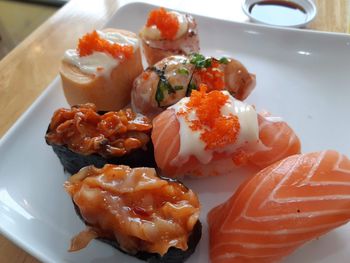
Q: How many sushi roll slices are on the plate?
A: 7